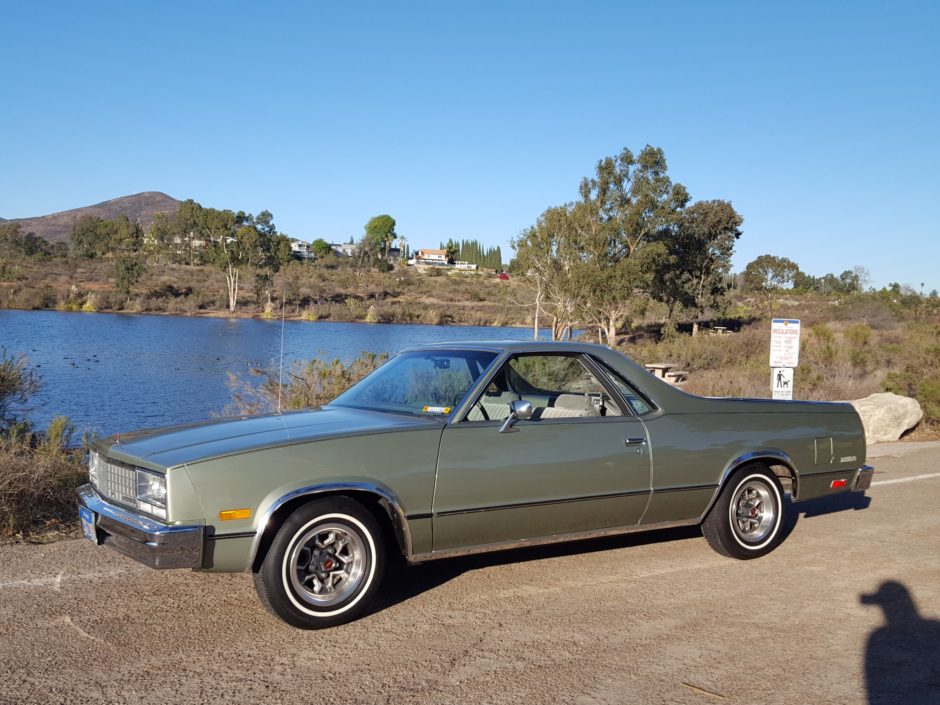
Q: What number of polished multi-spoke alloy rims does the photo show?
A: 2